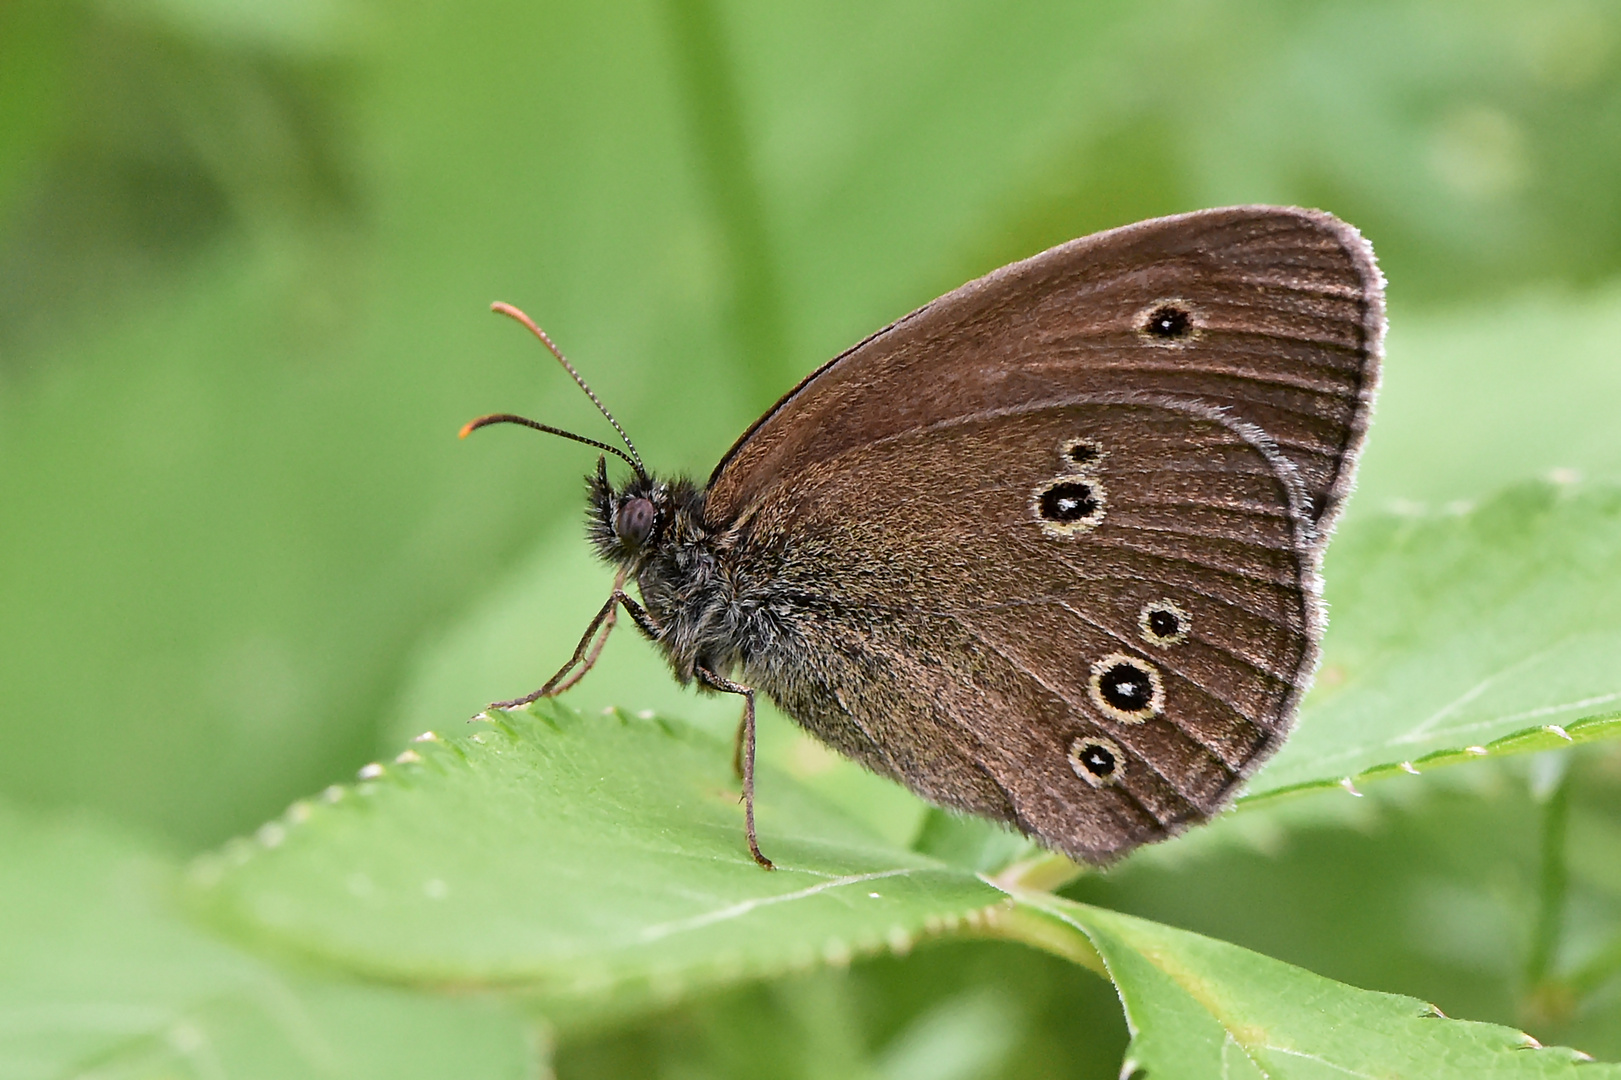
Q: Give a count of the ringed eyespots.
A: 6